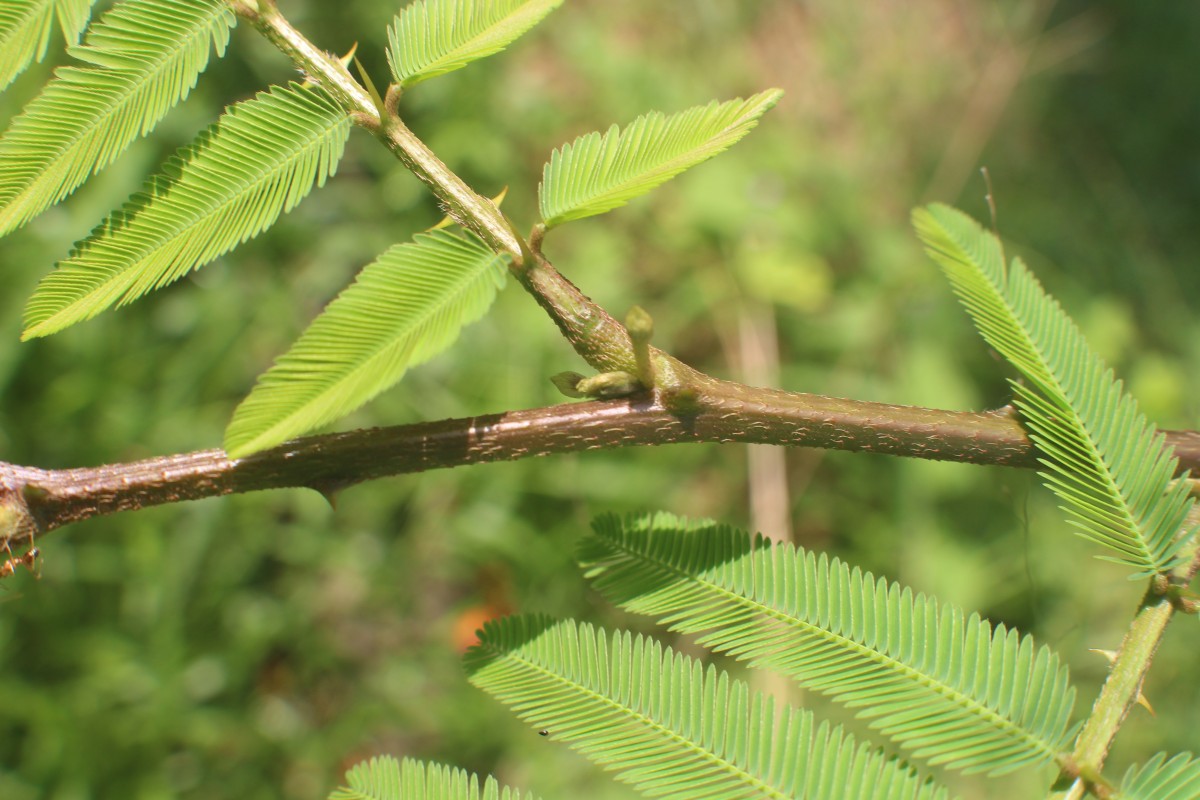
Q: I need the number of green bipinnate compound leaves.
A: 11